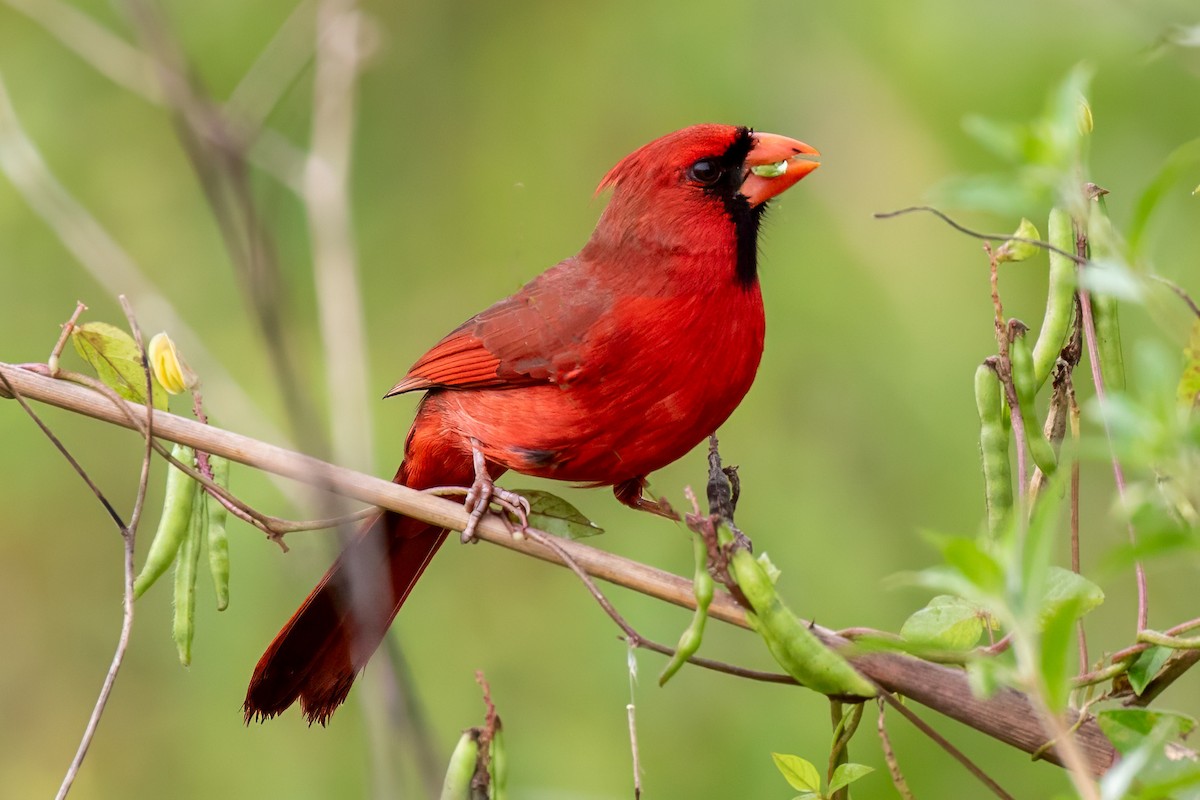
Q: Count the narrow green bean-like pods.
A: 11